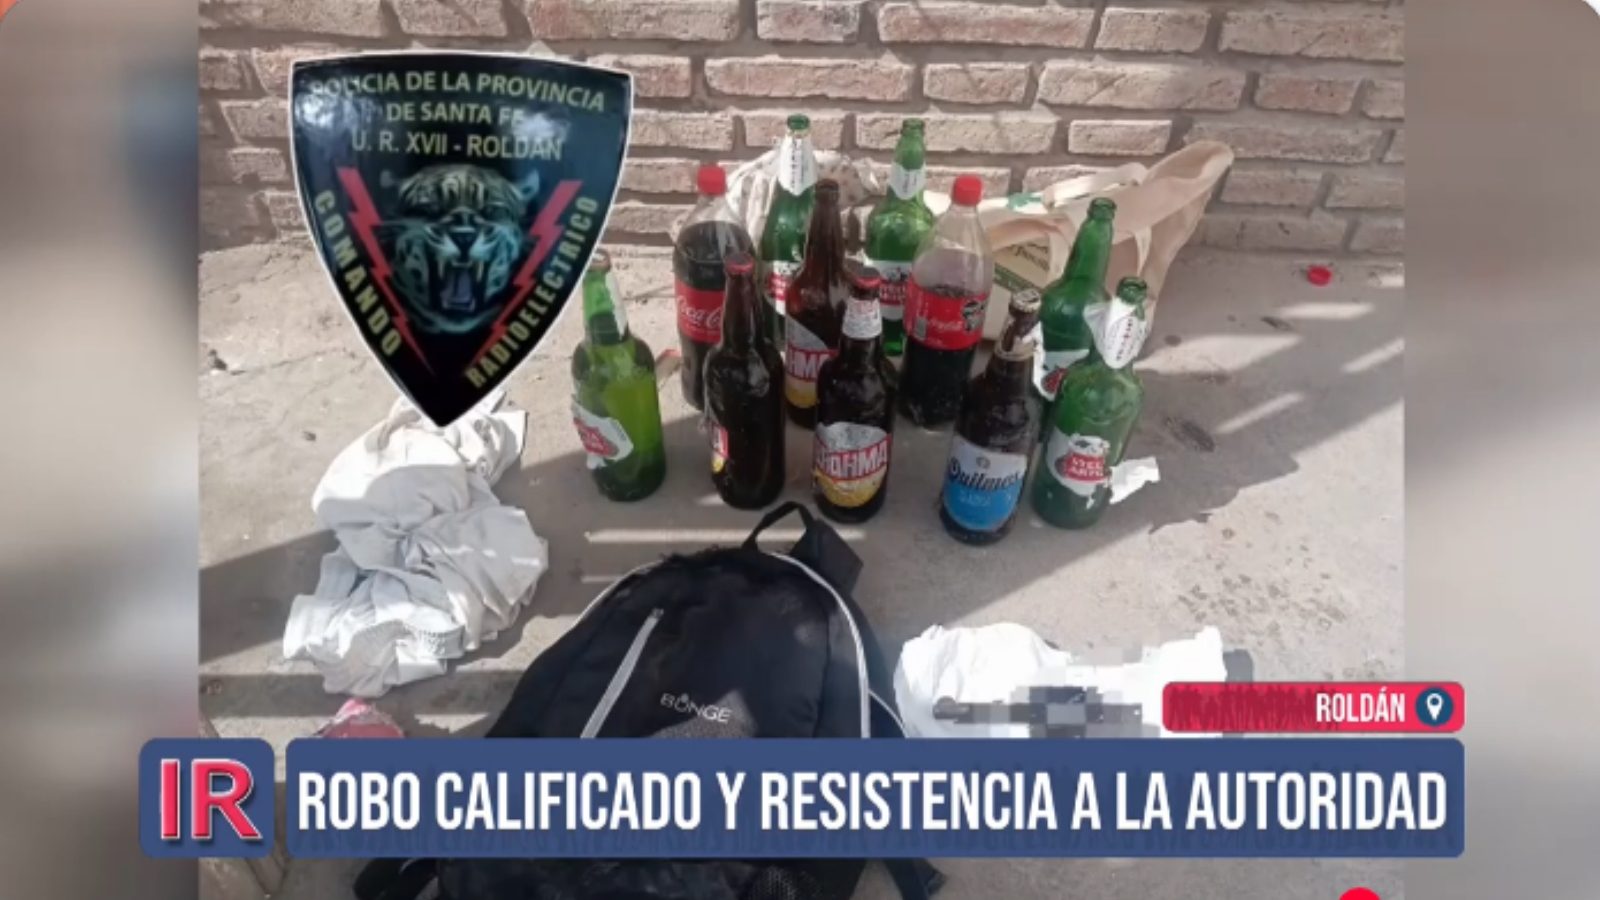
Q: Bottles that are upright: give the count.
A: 11